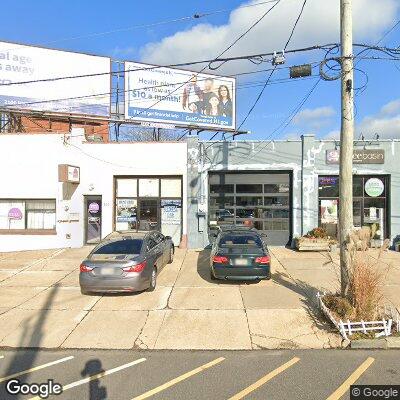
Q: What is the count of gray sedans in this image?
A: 1